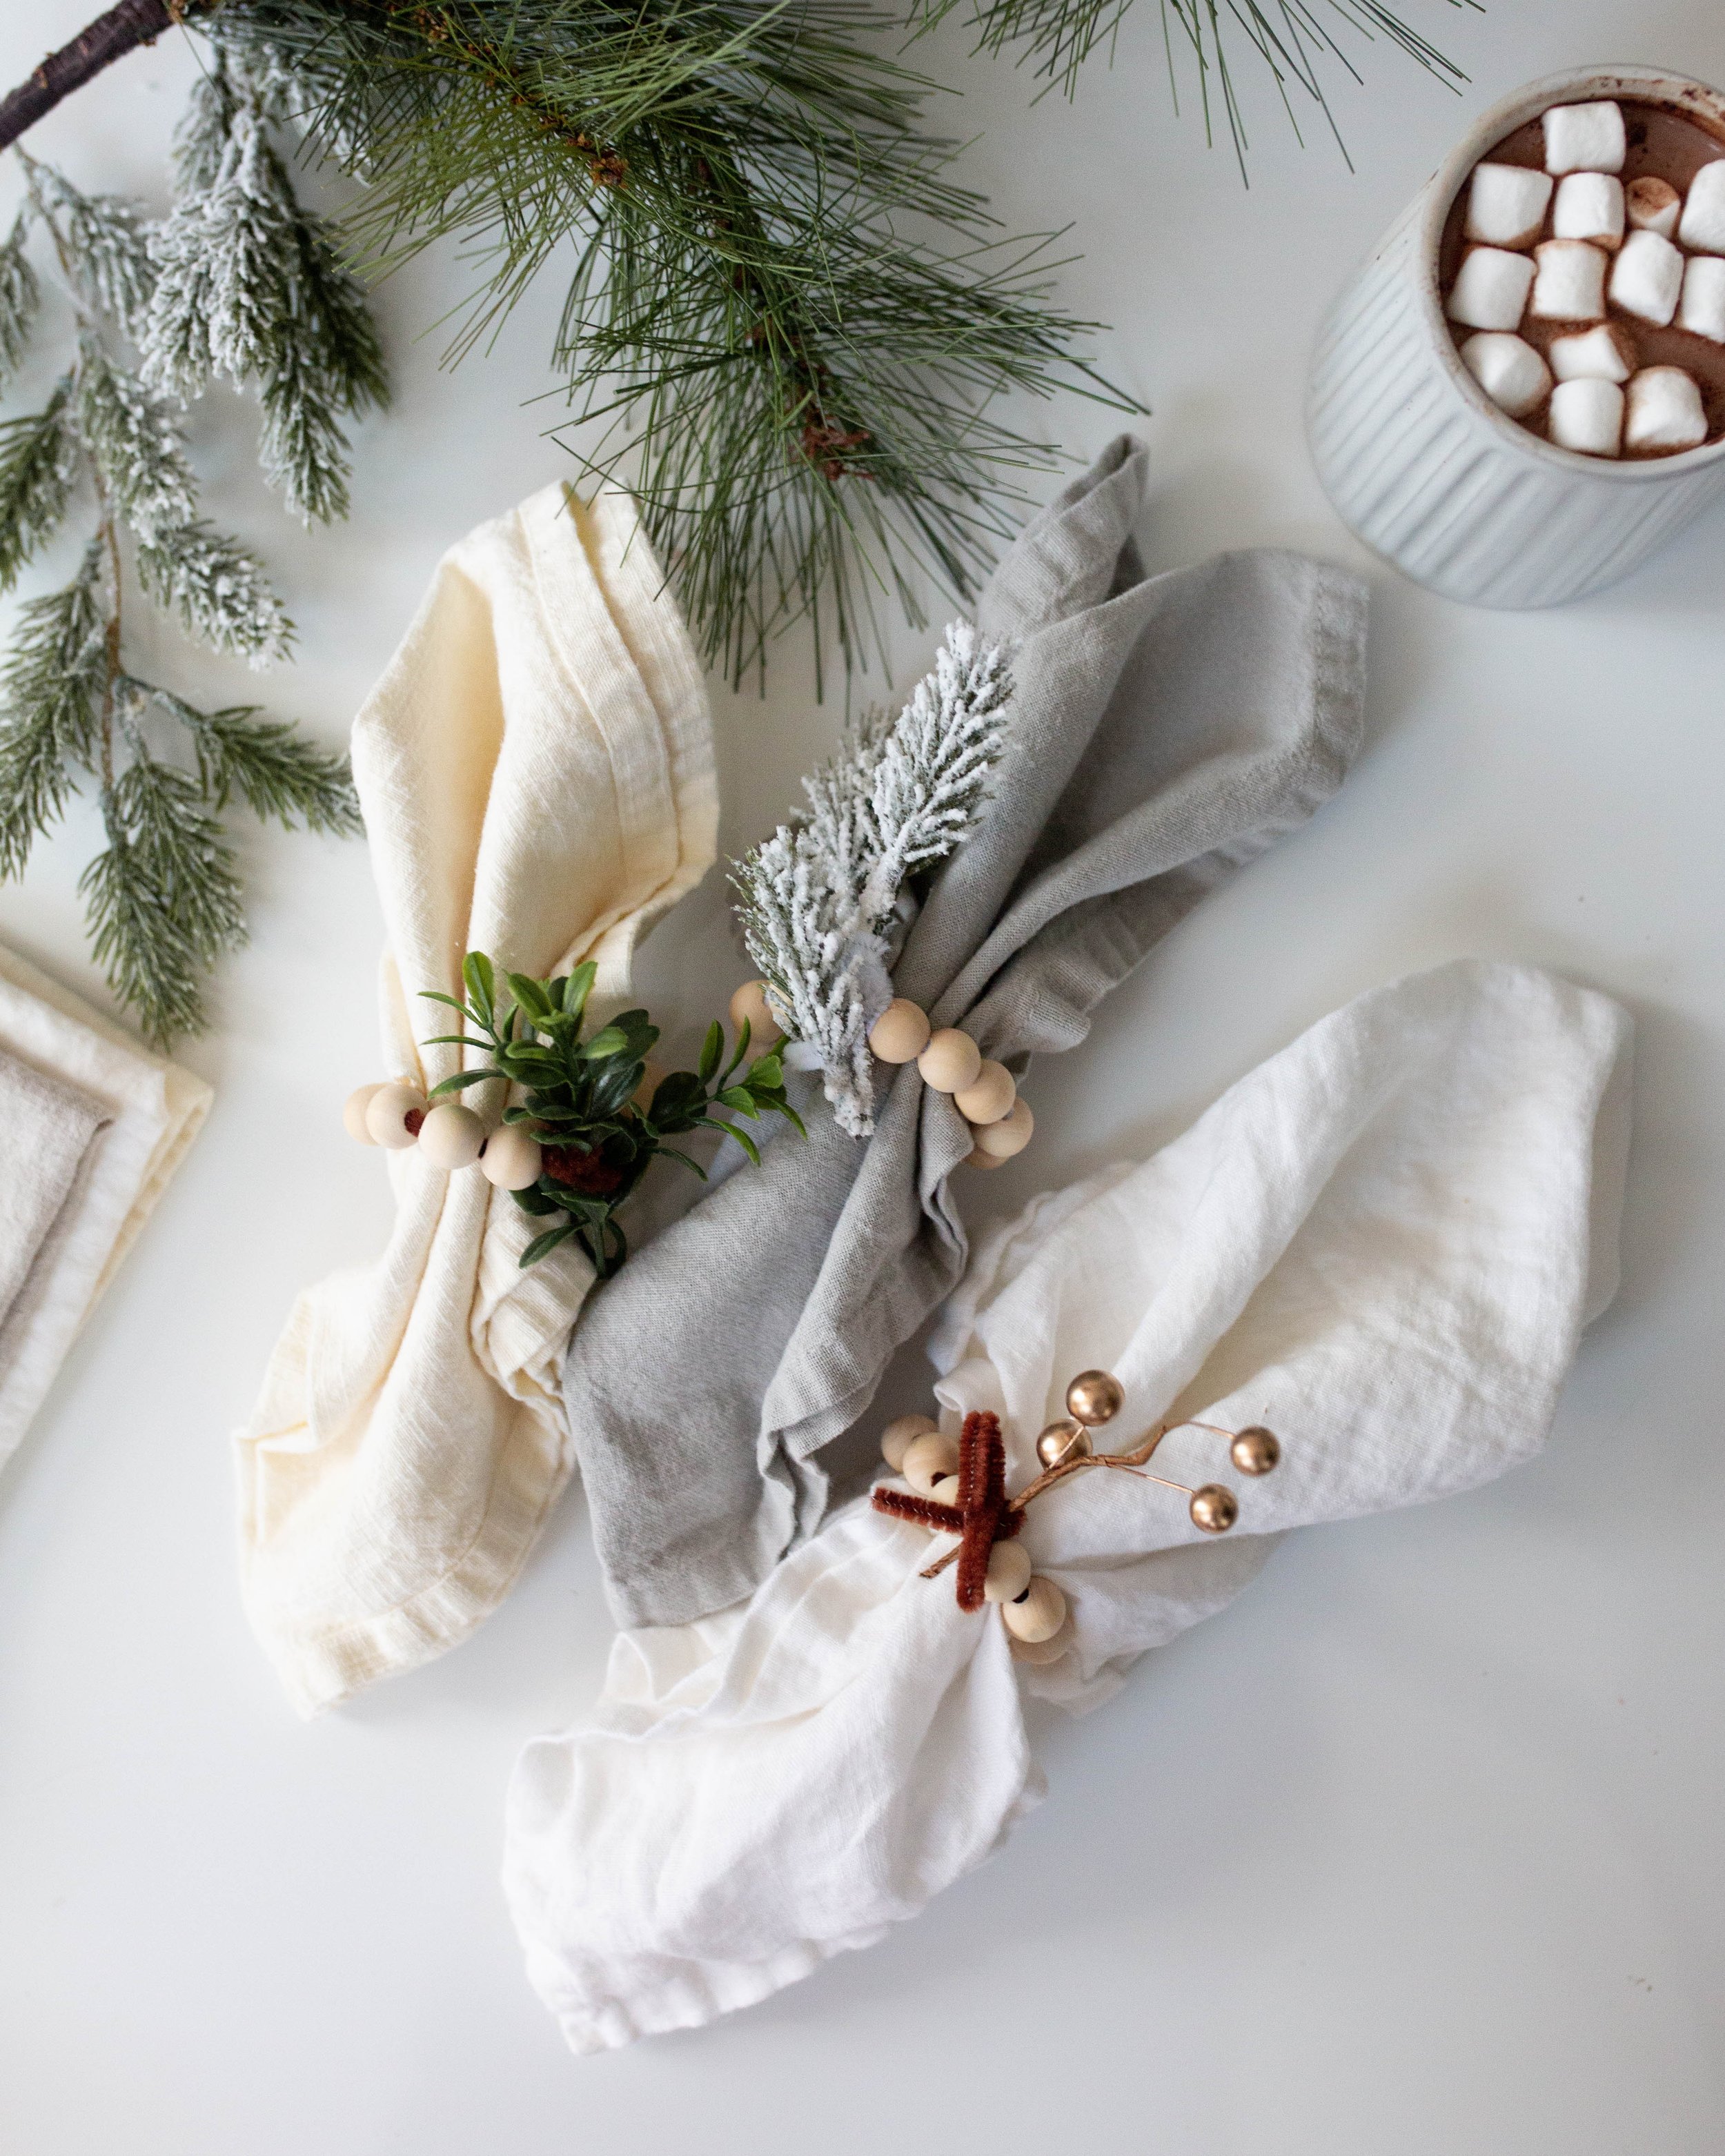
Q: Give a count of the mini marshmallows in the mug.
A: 13